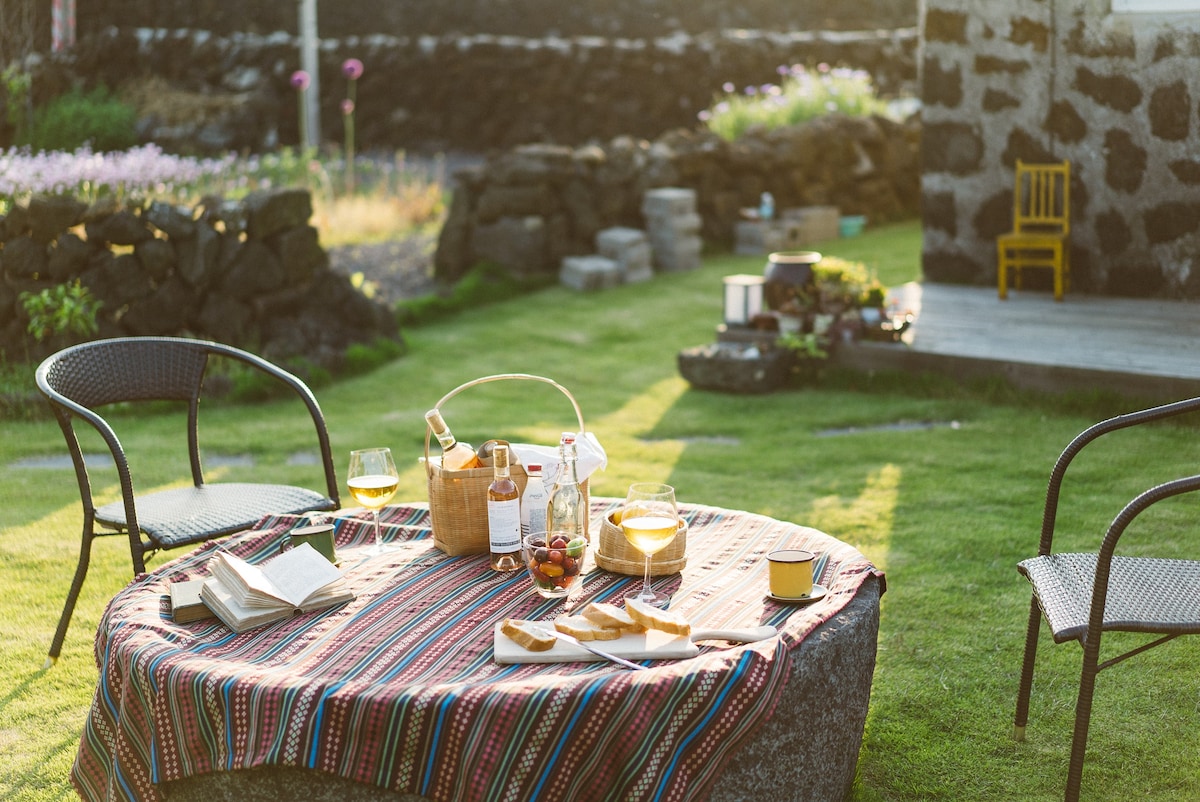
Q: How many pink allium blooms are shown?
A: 3